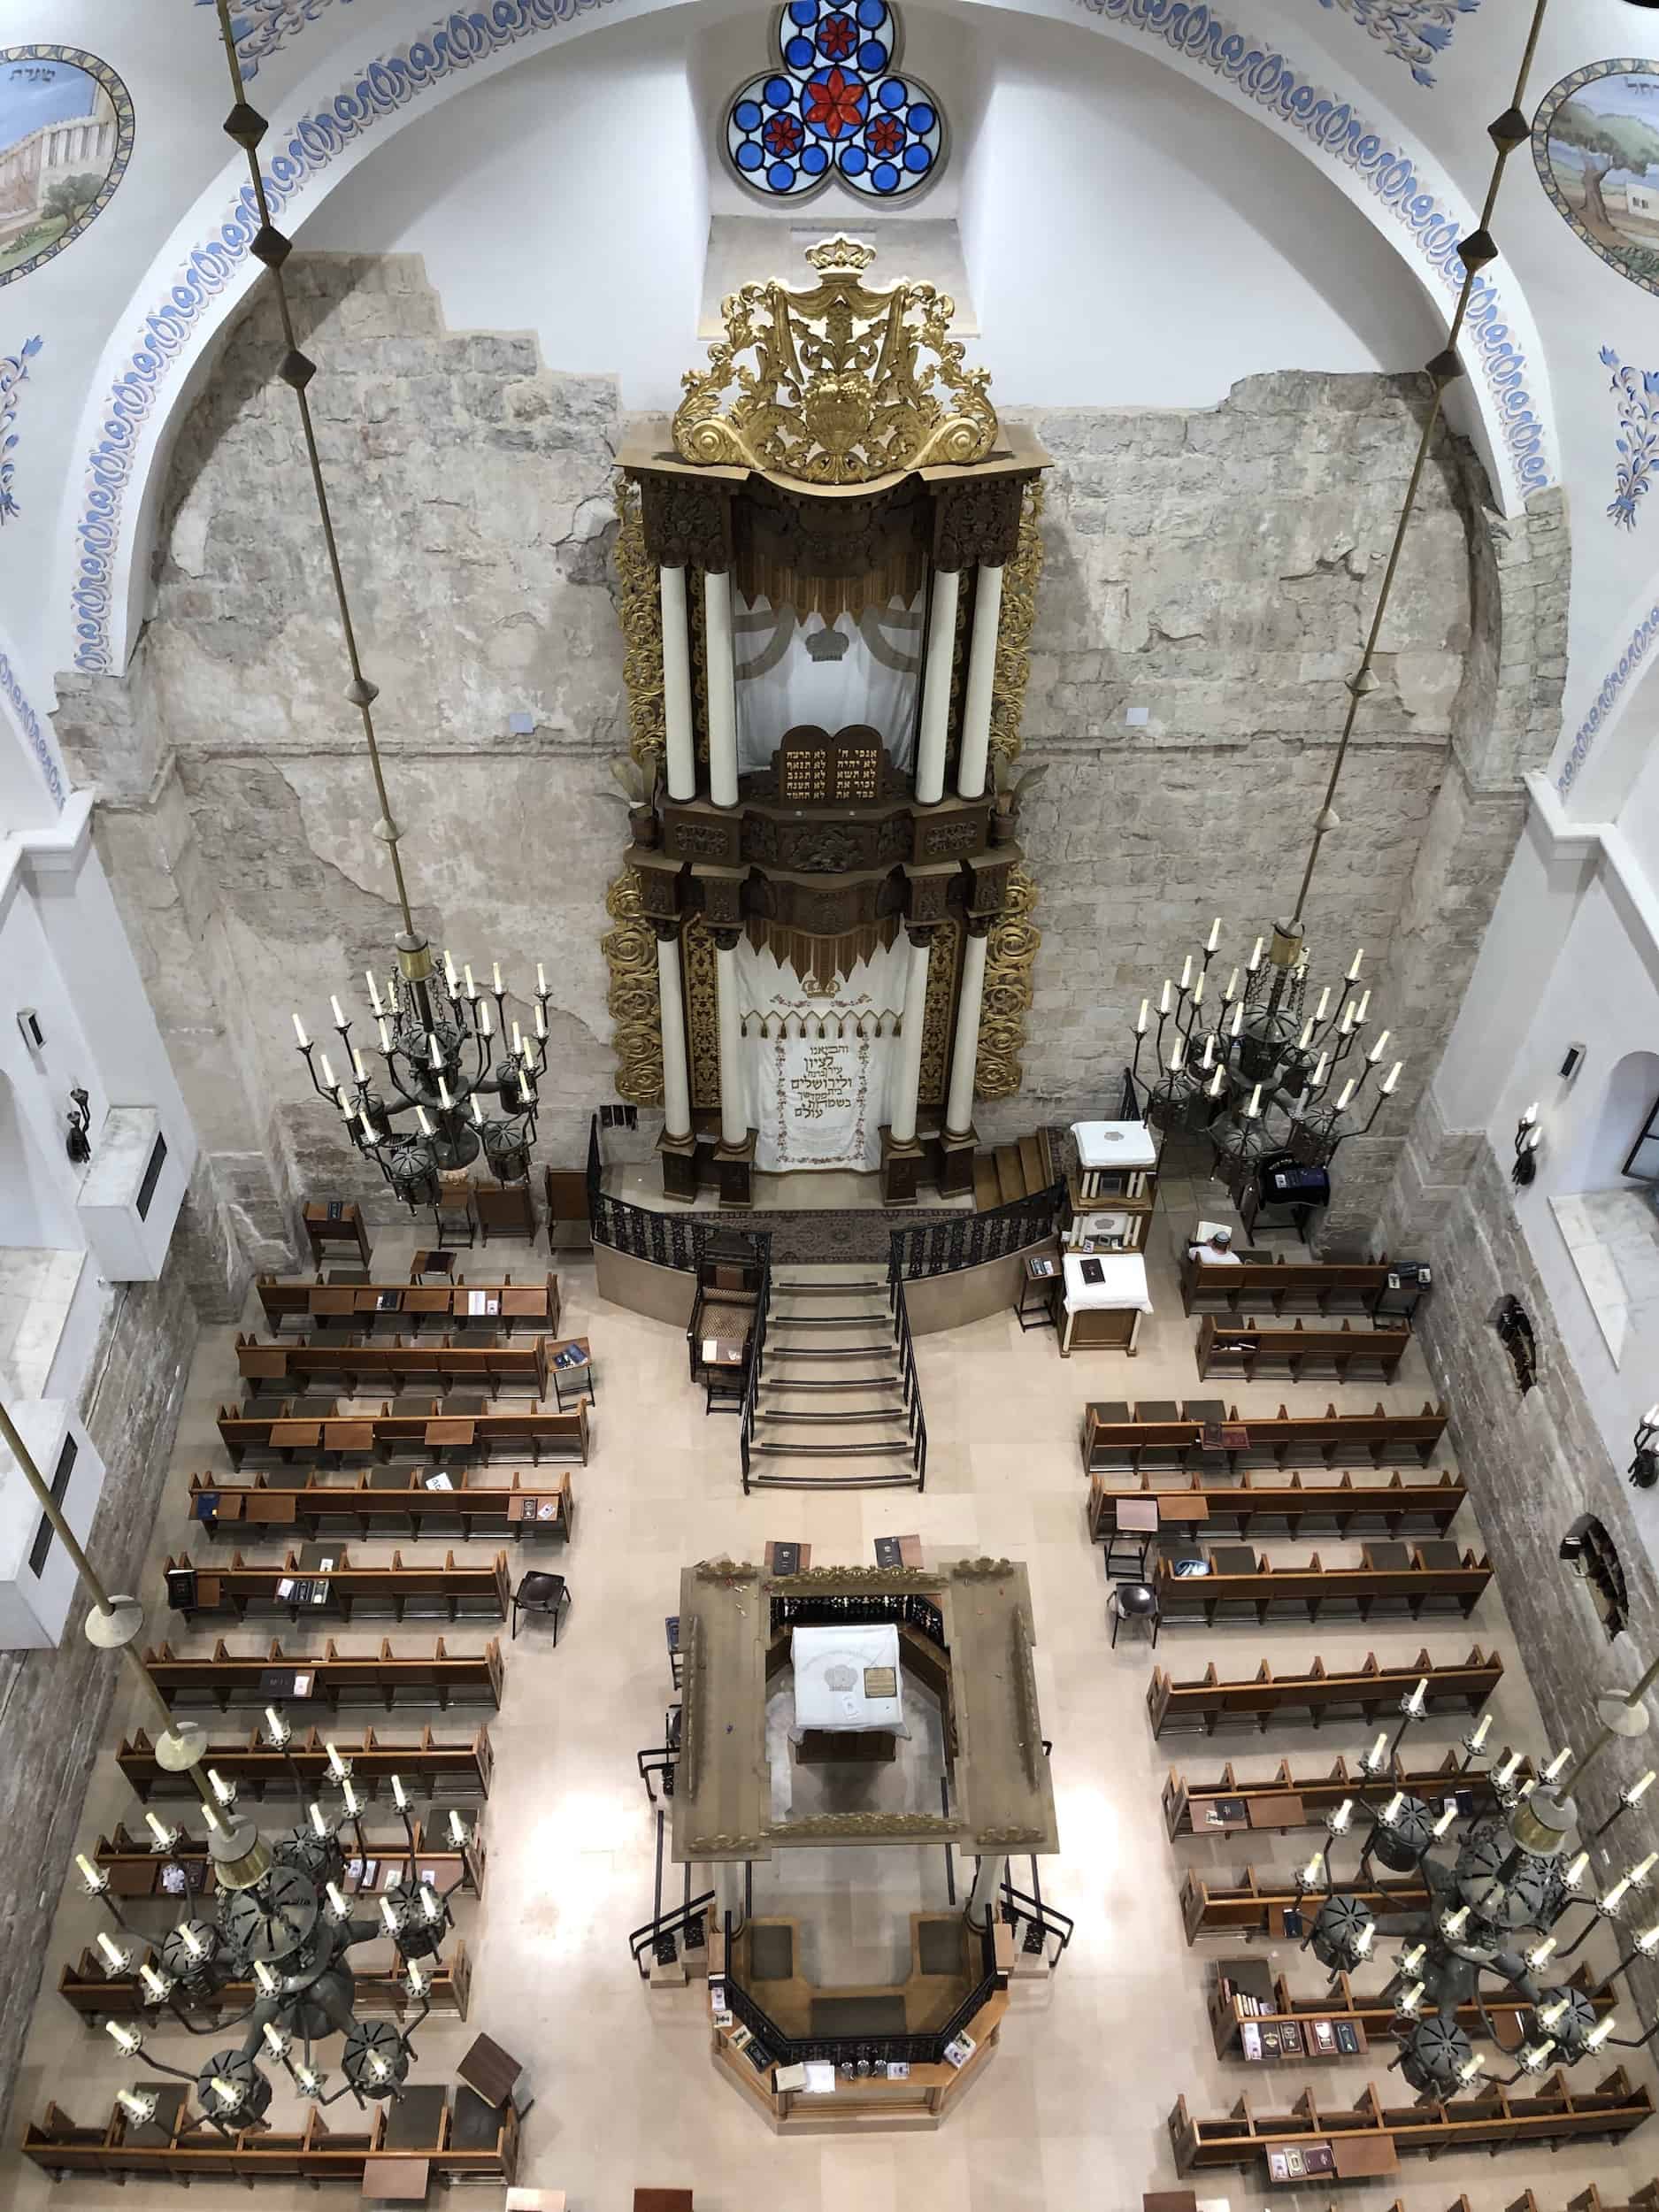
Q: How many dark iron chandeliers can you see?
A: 4